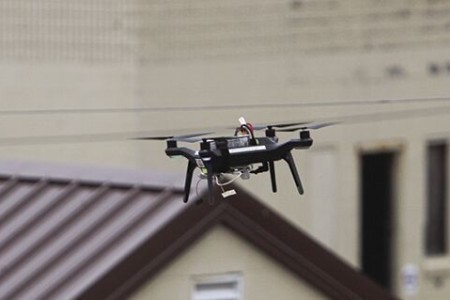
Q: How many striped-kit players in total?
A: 0